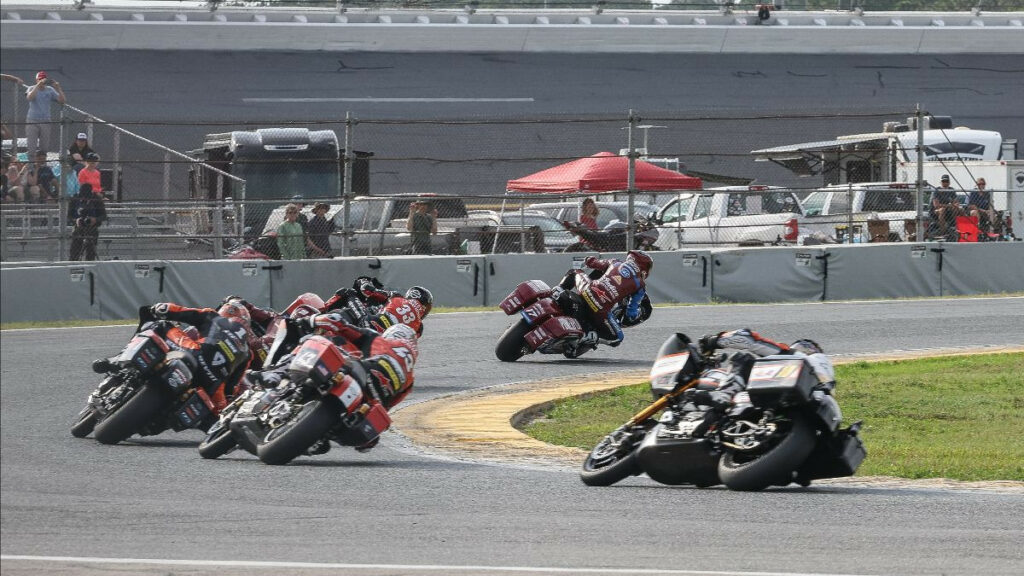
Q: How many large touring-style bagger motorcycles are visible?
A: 6